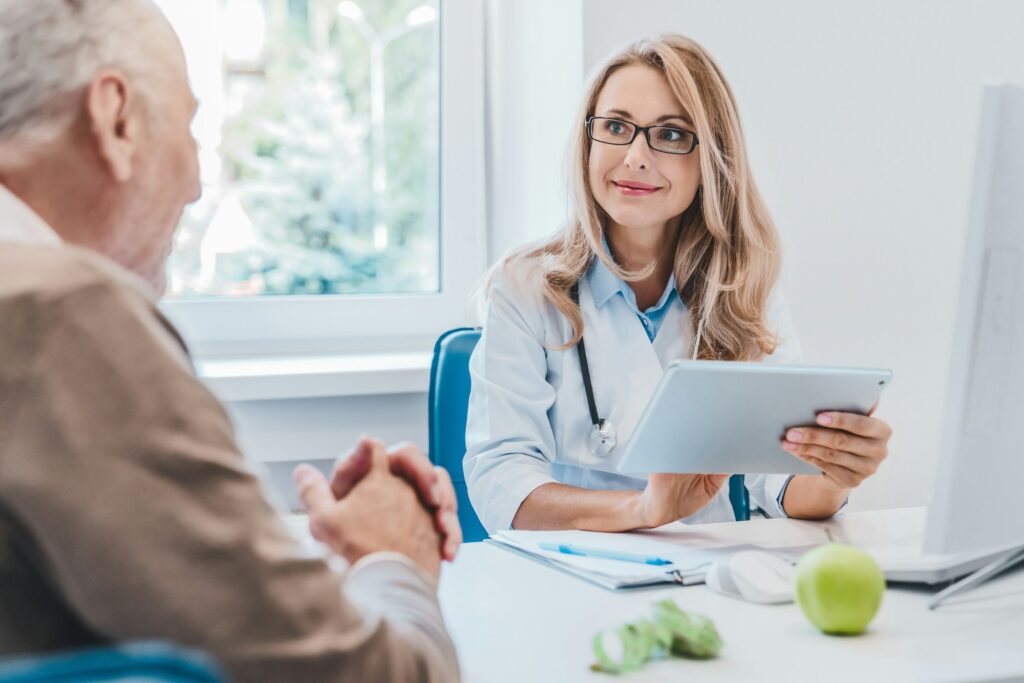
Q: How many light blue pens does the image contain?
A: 1